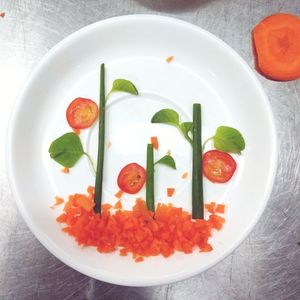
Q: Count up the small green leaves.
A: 6